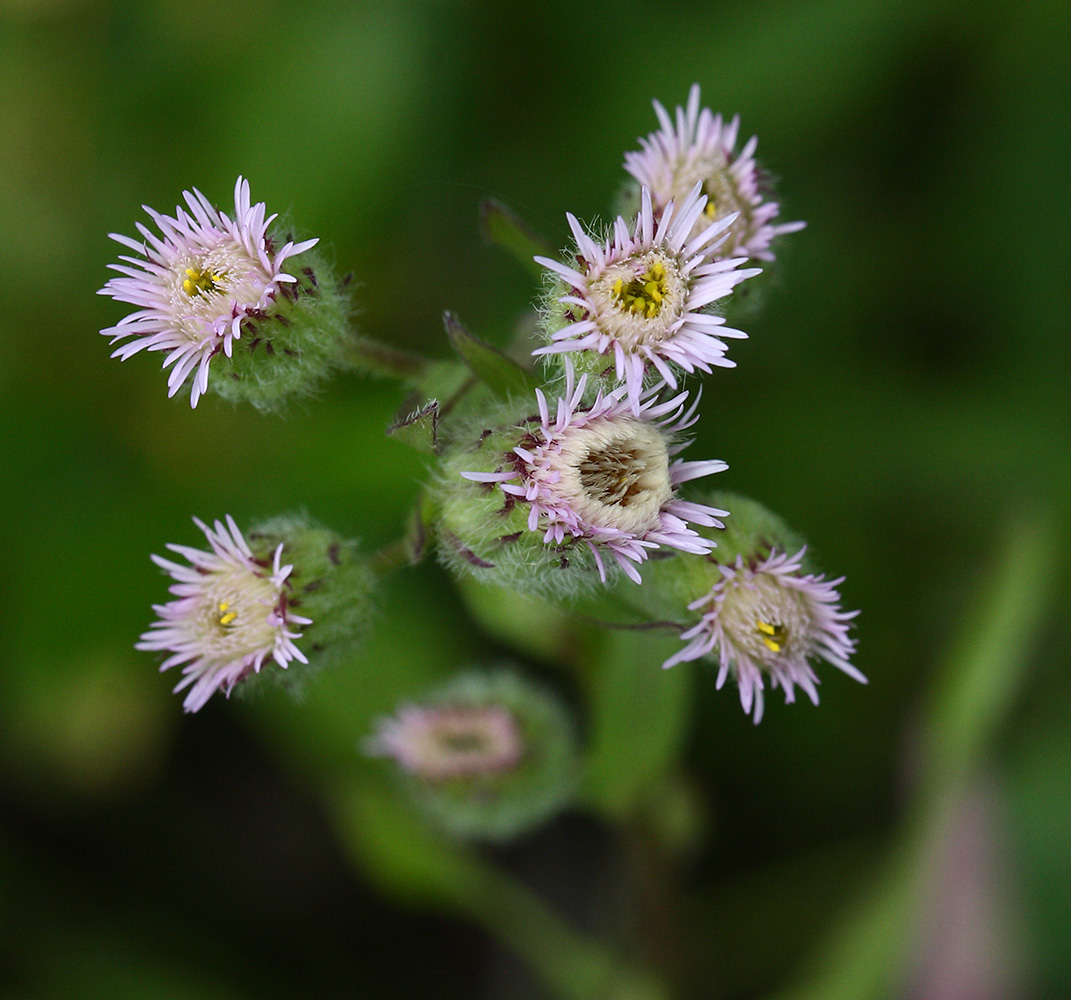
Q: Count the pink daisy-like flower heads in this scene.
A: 7